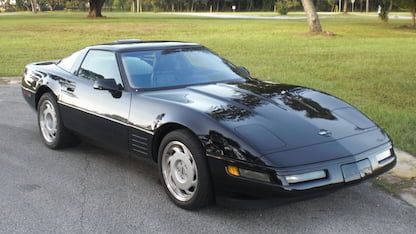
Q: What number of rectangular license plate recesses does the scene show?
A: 1